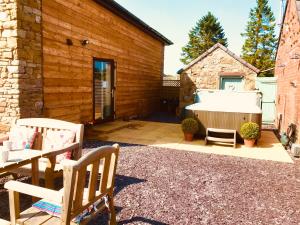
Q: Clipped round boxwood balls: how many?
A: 2